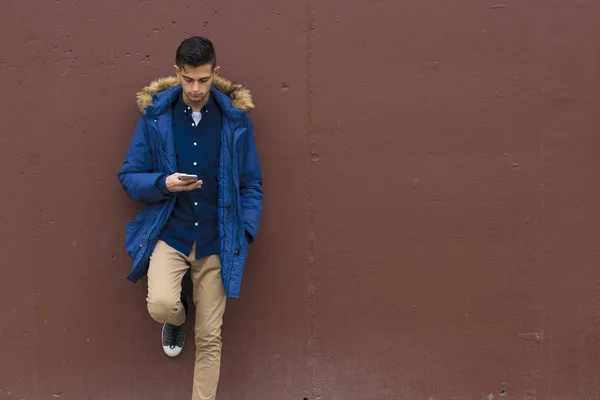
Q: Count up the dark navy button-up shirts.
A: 1